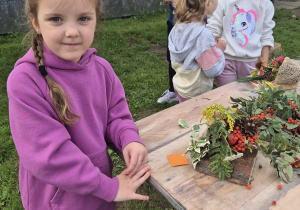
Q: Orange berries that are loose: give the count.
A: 3